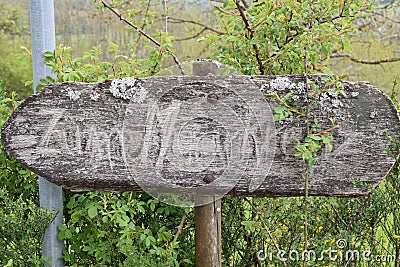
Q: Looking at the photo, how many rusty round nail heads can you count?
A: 2